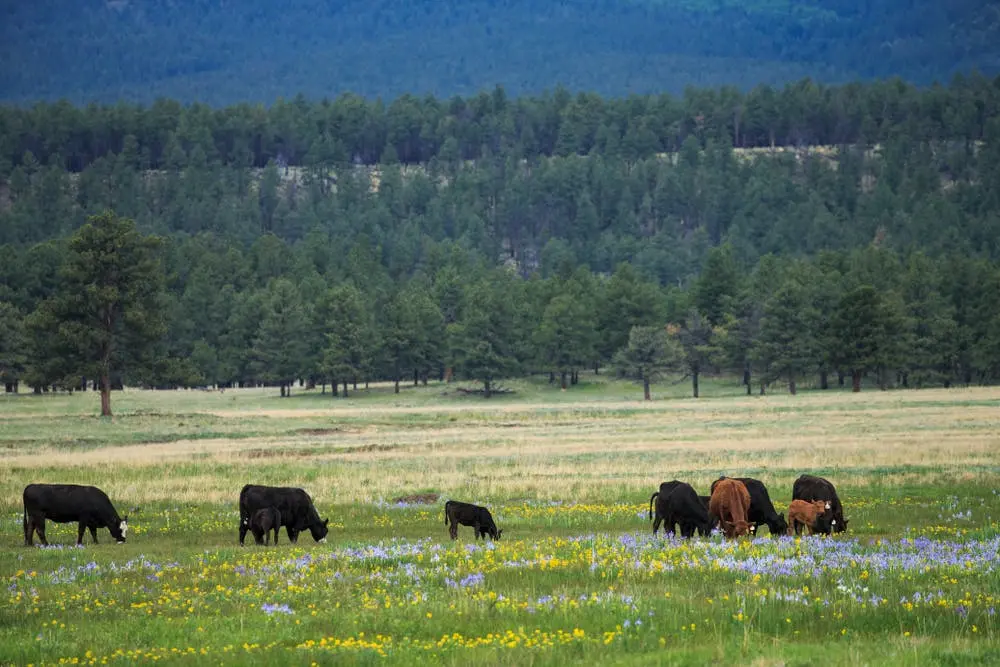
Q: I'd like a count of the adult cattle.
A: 6